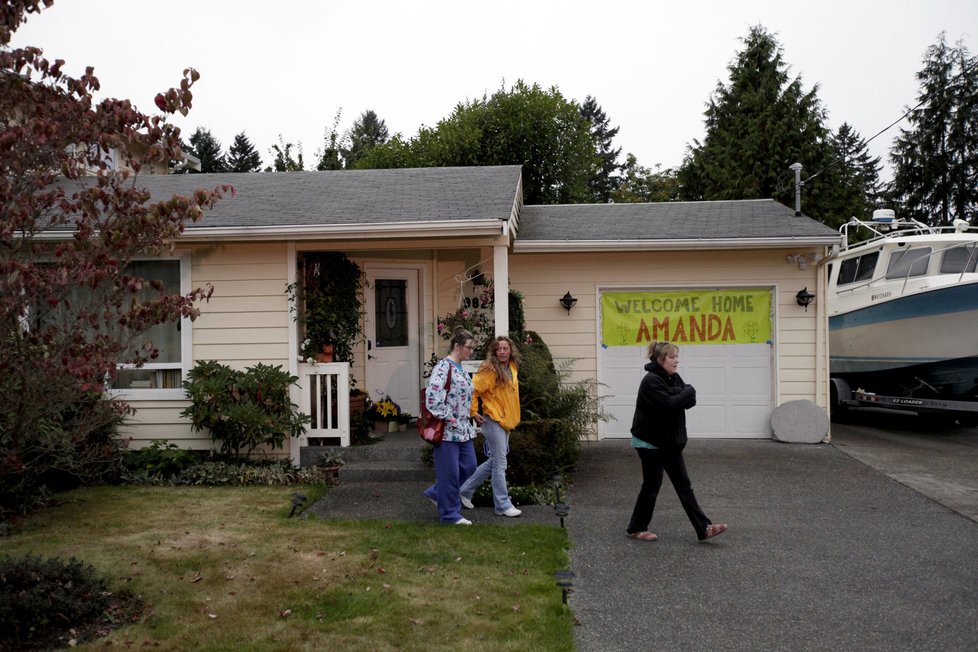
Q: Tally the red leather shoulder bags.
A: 1